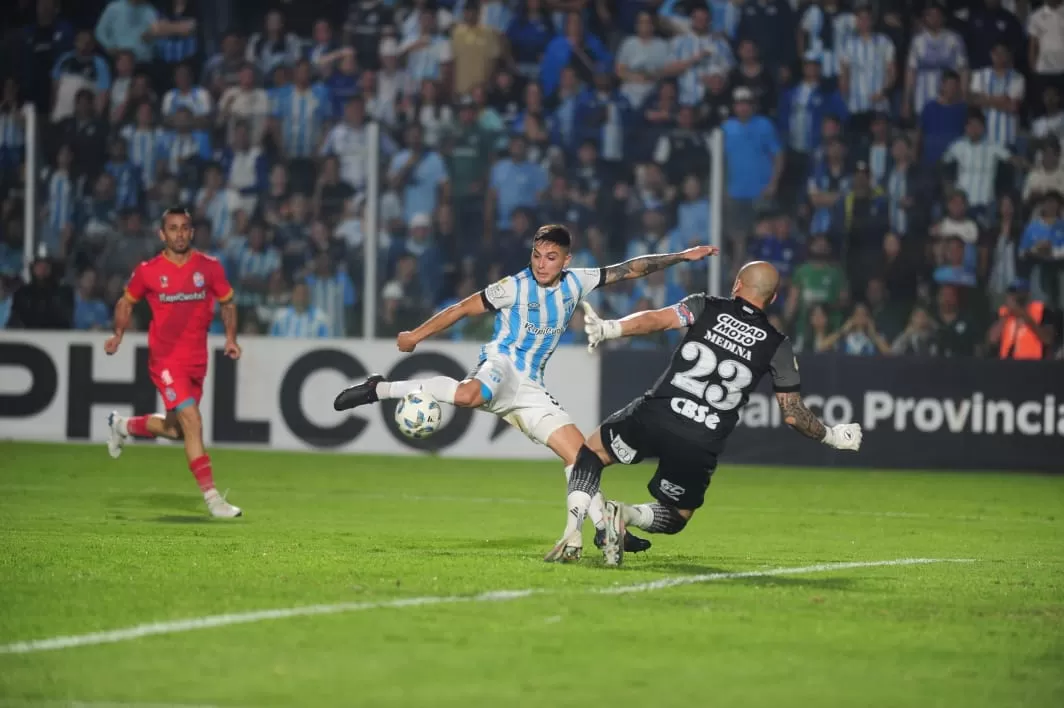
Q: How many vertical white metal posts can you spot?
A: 3